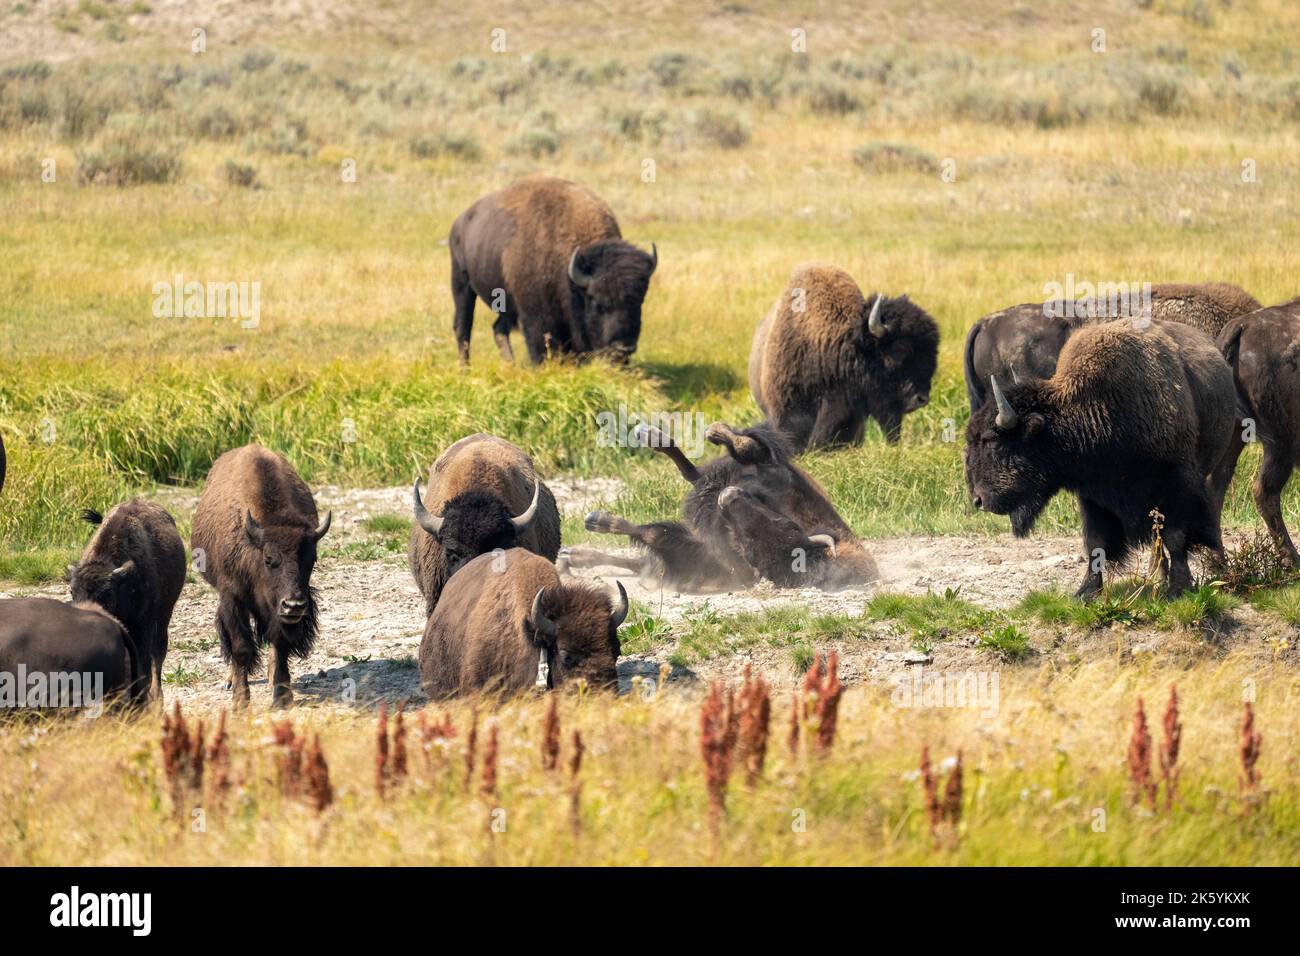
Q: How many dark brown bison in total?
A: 11